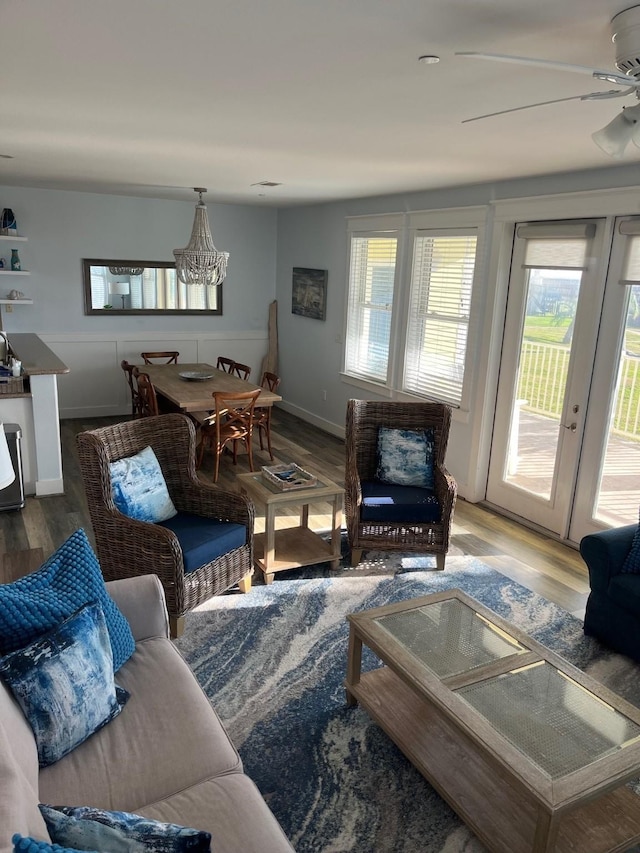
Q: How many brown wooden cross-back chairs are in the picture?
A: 8